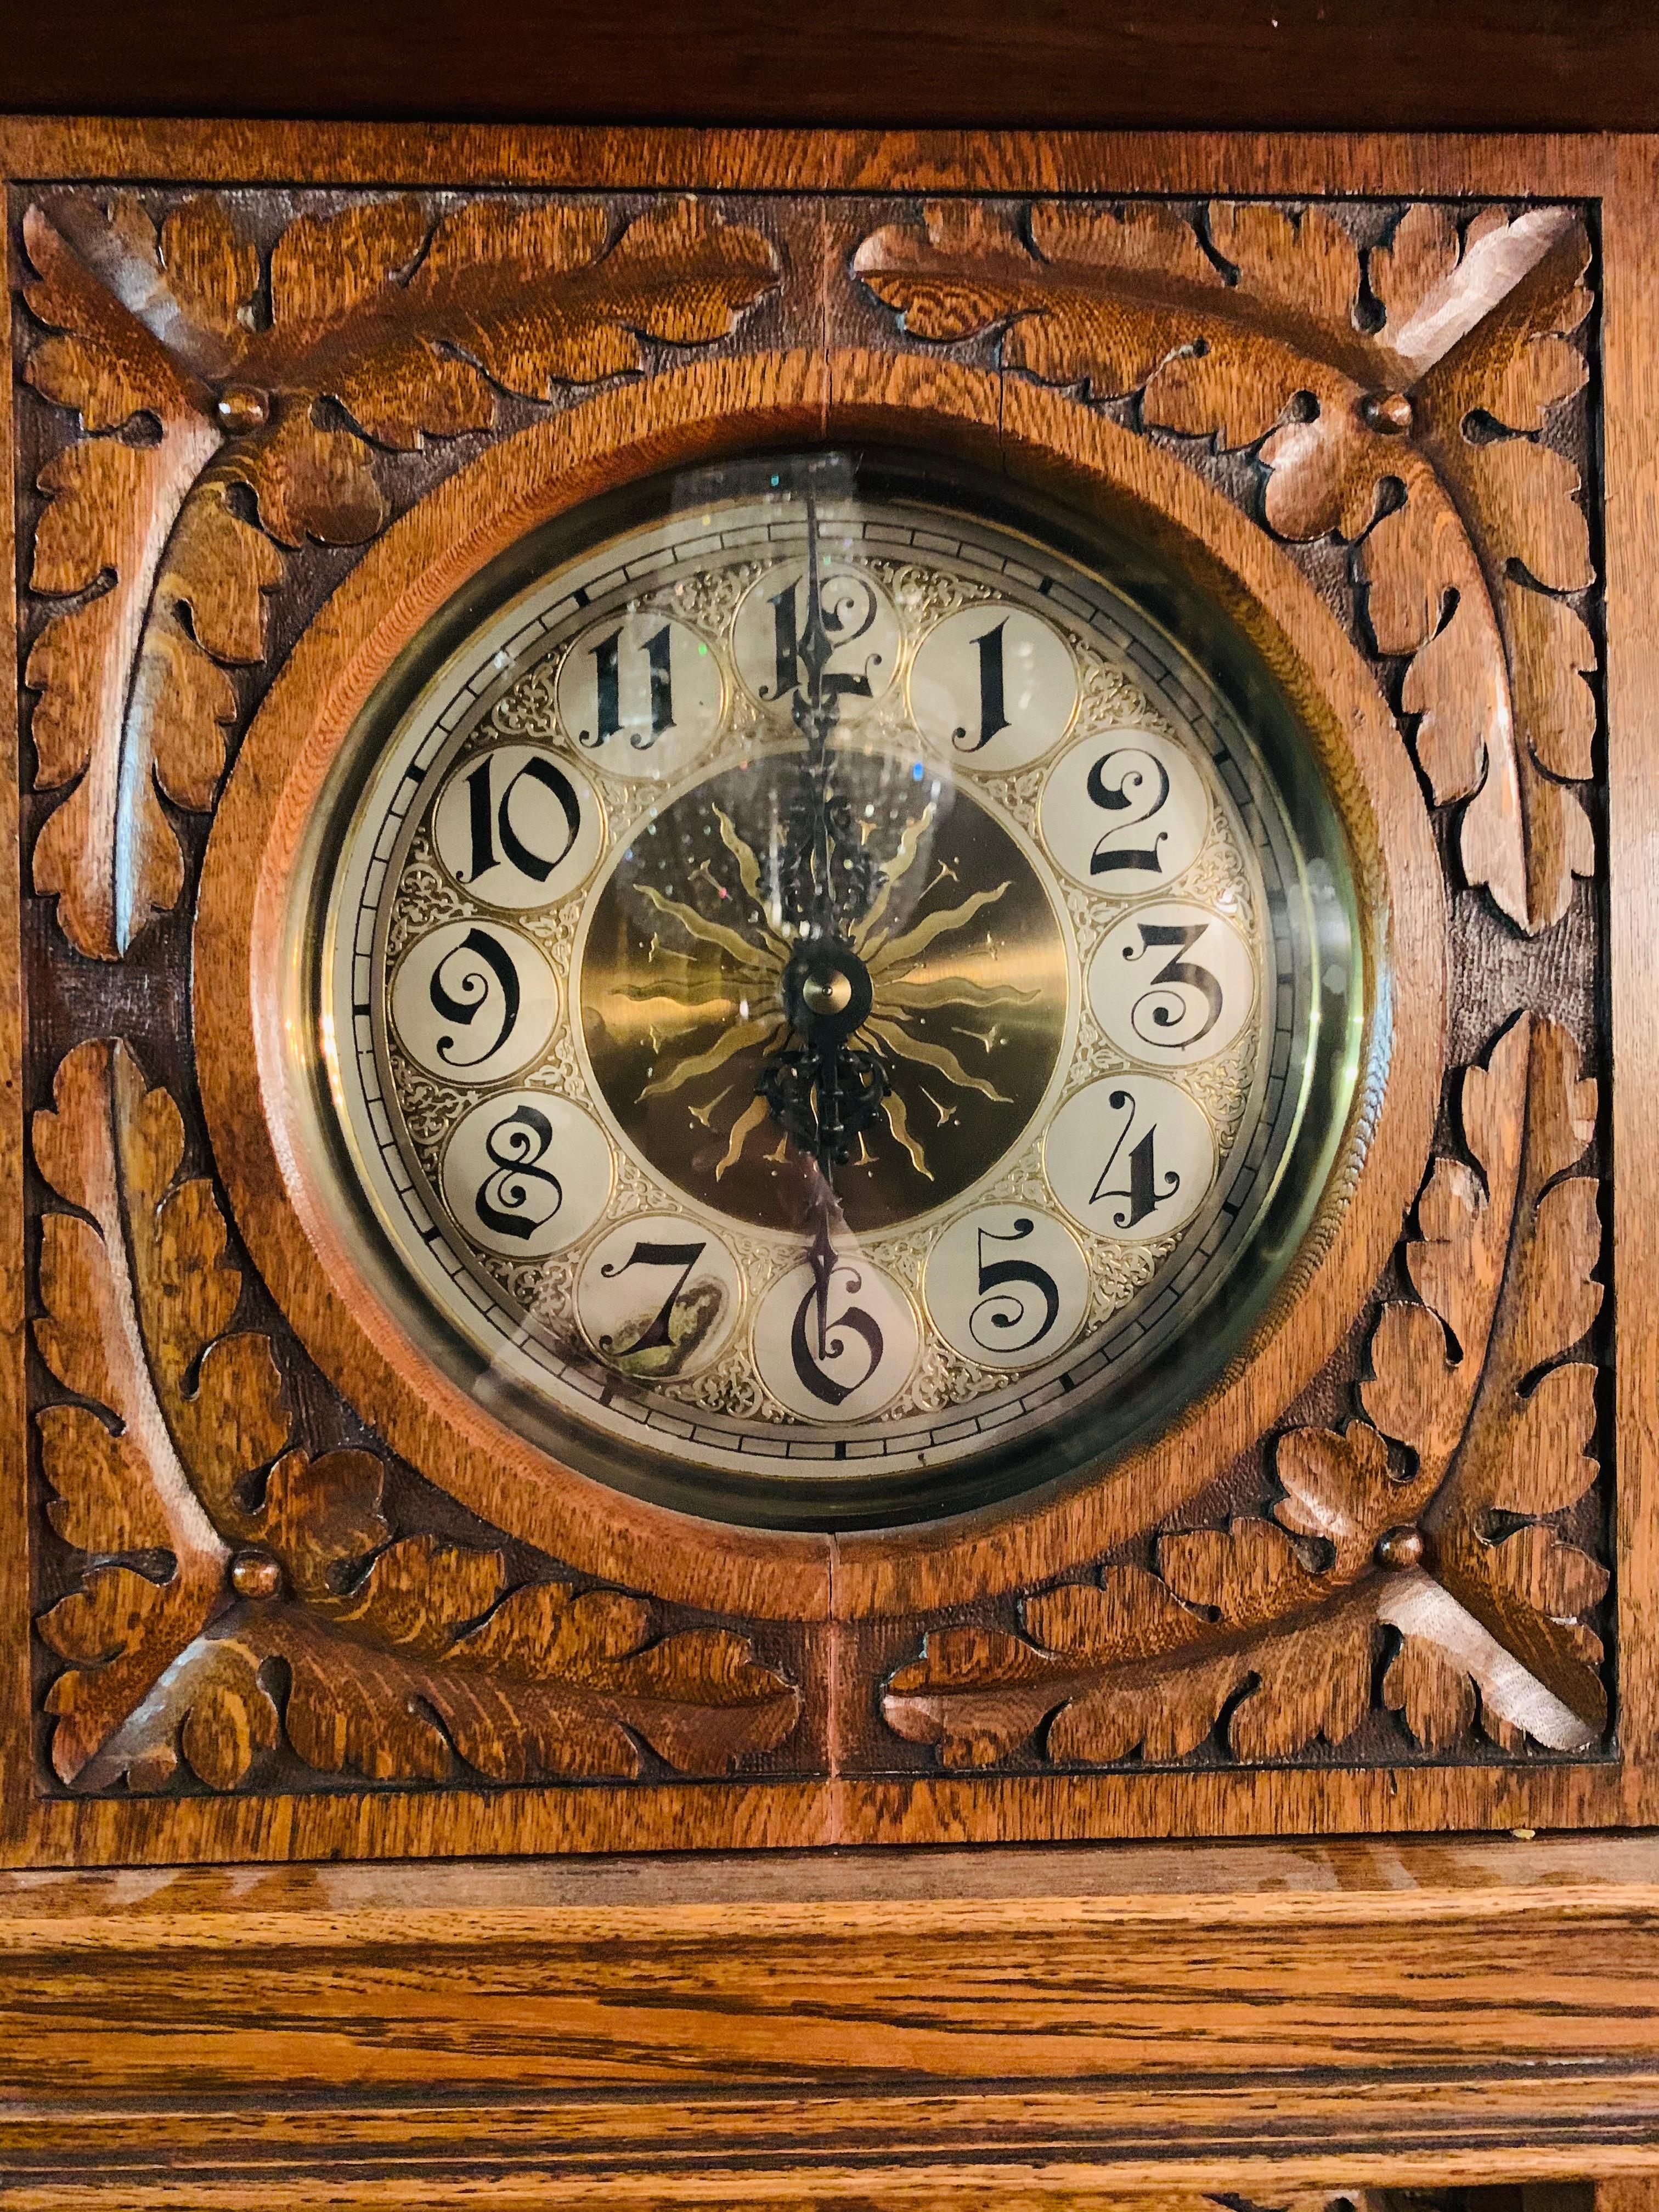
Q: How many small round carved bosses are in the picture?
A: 4